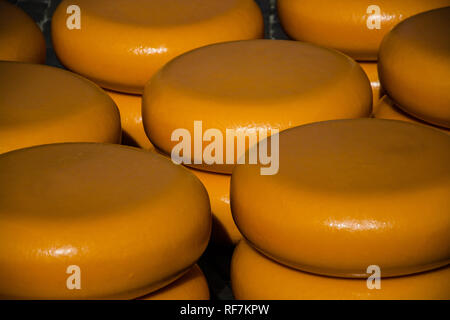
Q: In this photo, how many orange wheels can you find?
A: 14